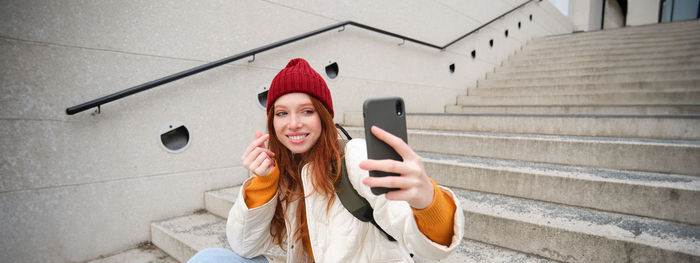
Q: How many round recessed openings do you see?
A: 9